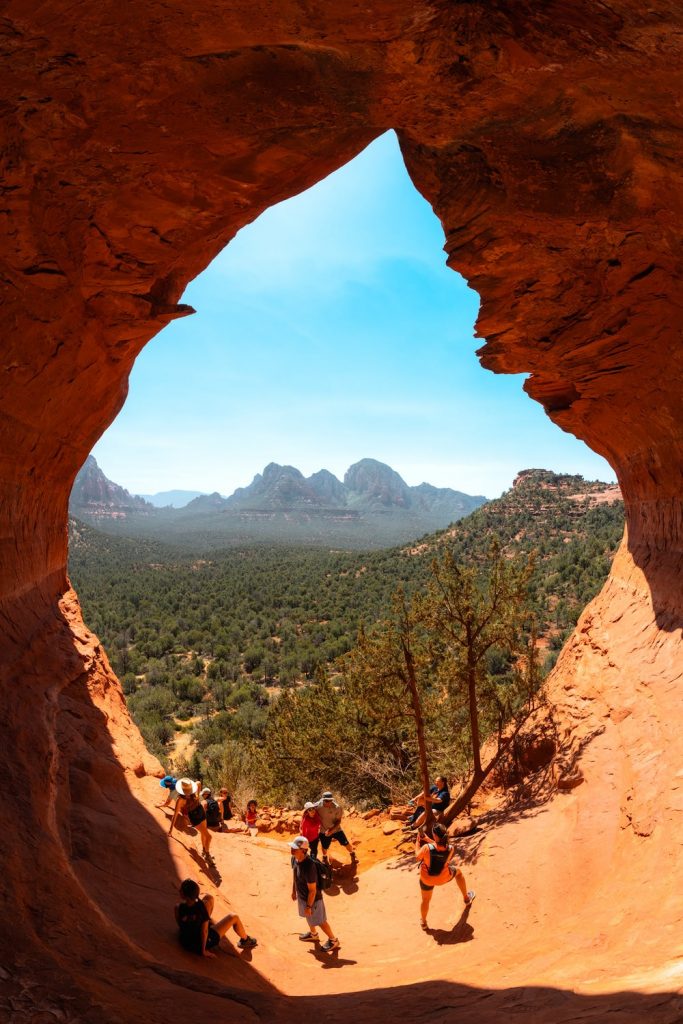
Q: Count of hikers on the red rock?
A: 11